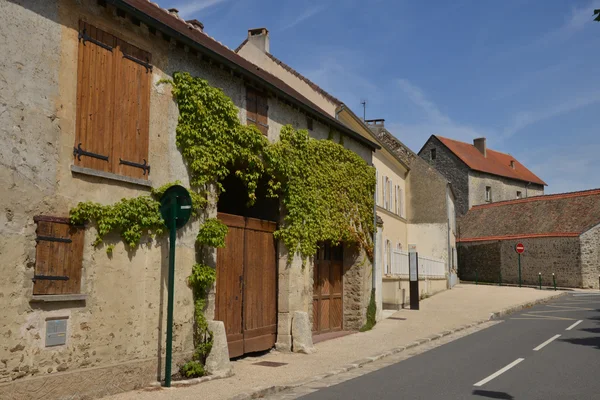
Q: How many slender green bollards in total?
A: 4